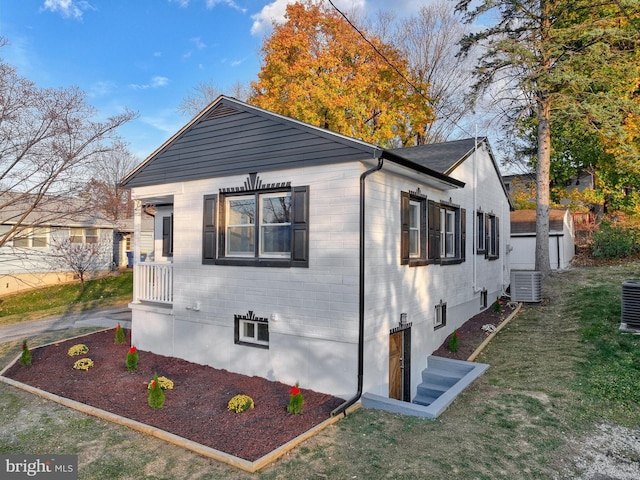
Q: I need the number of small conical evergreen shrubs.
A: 7